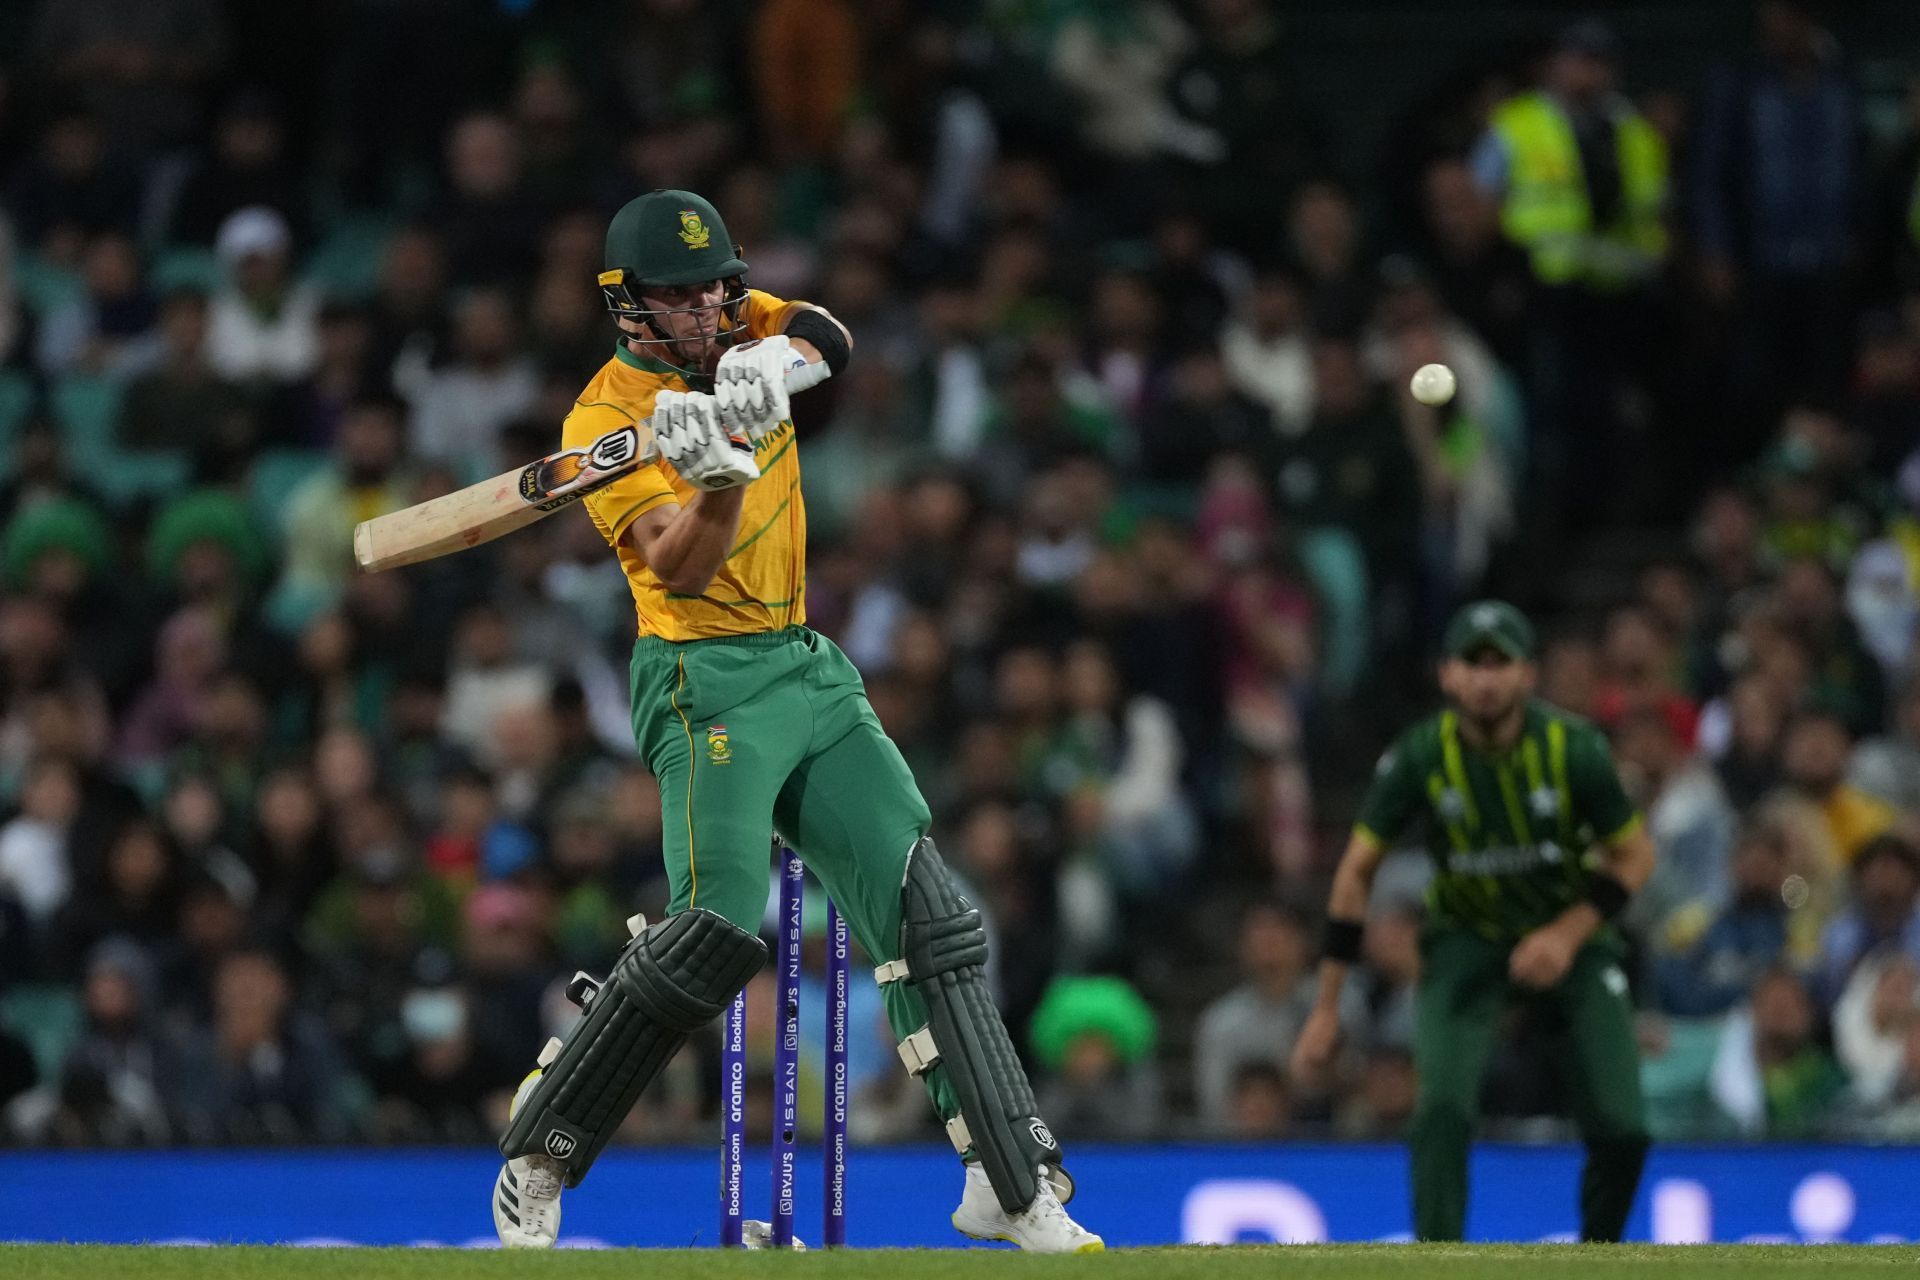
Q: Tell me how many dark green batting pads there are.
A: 2